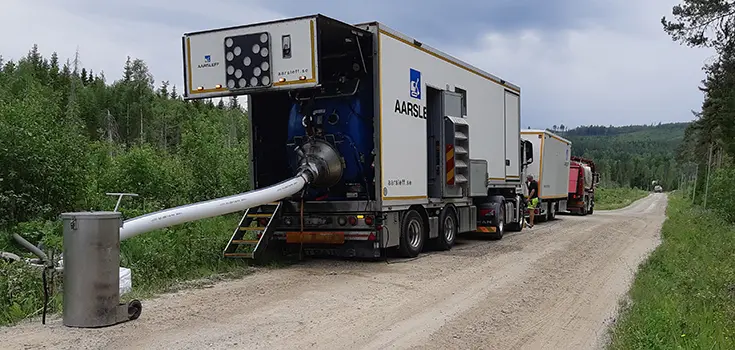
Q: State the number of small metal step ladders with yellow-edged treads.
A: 1